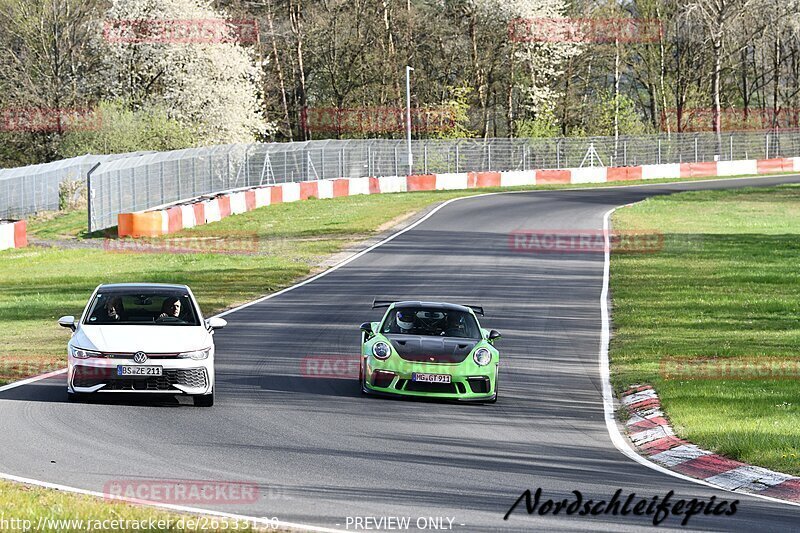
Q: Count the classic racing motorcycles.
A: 0